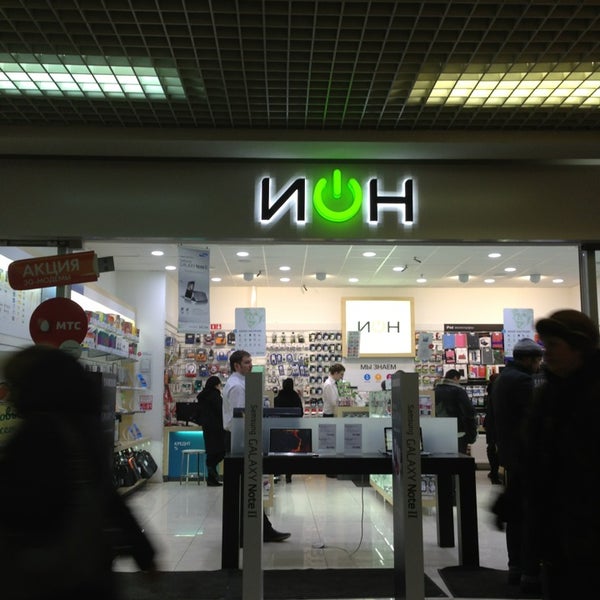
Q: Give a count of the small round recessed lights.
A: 14